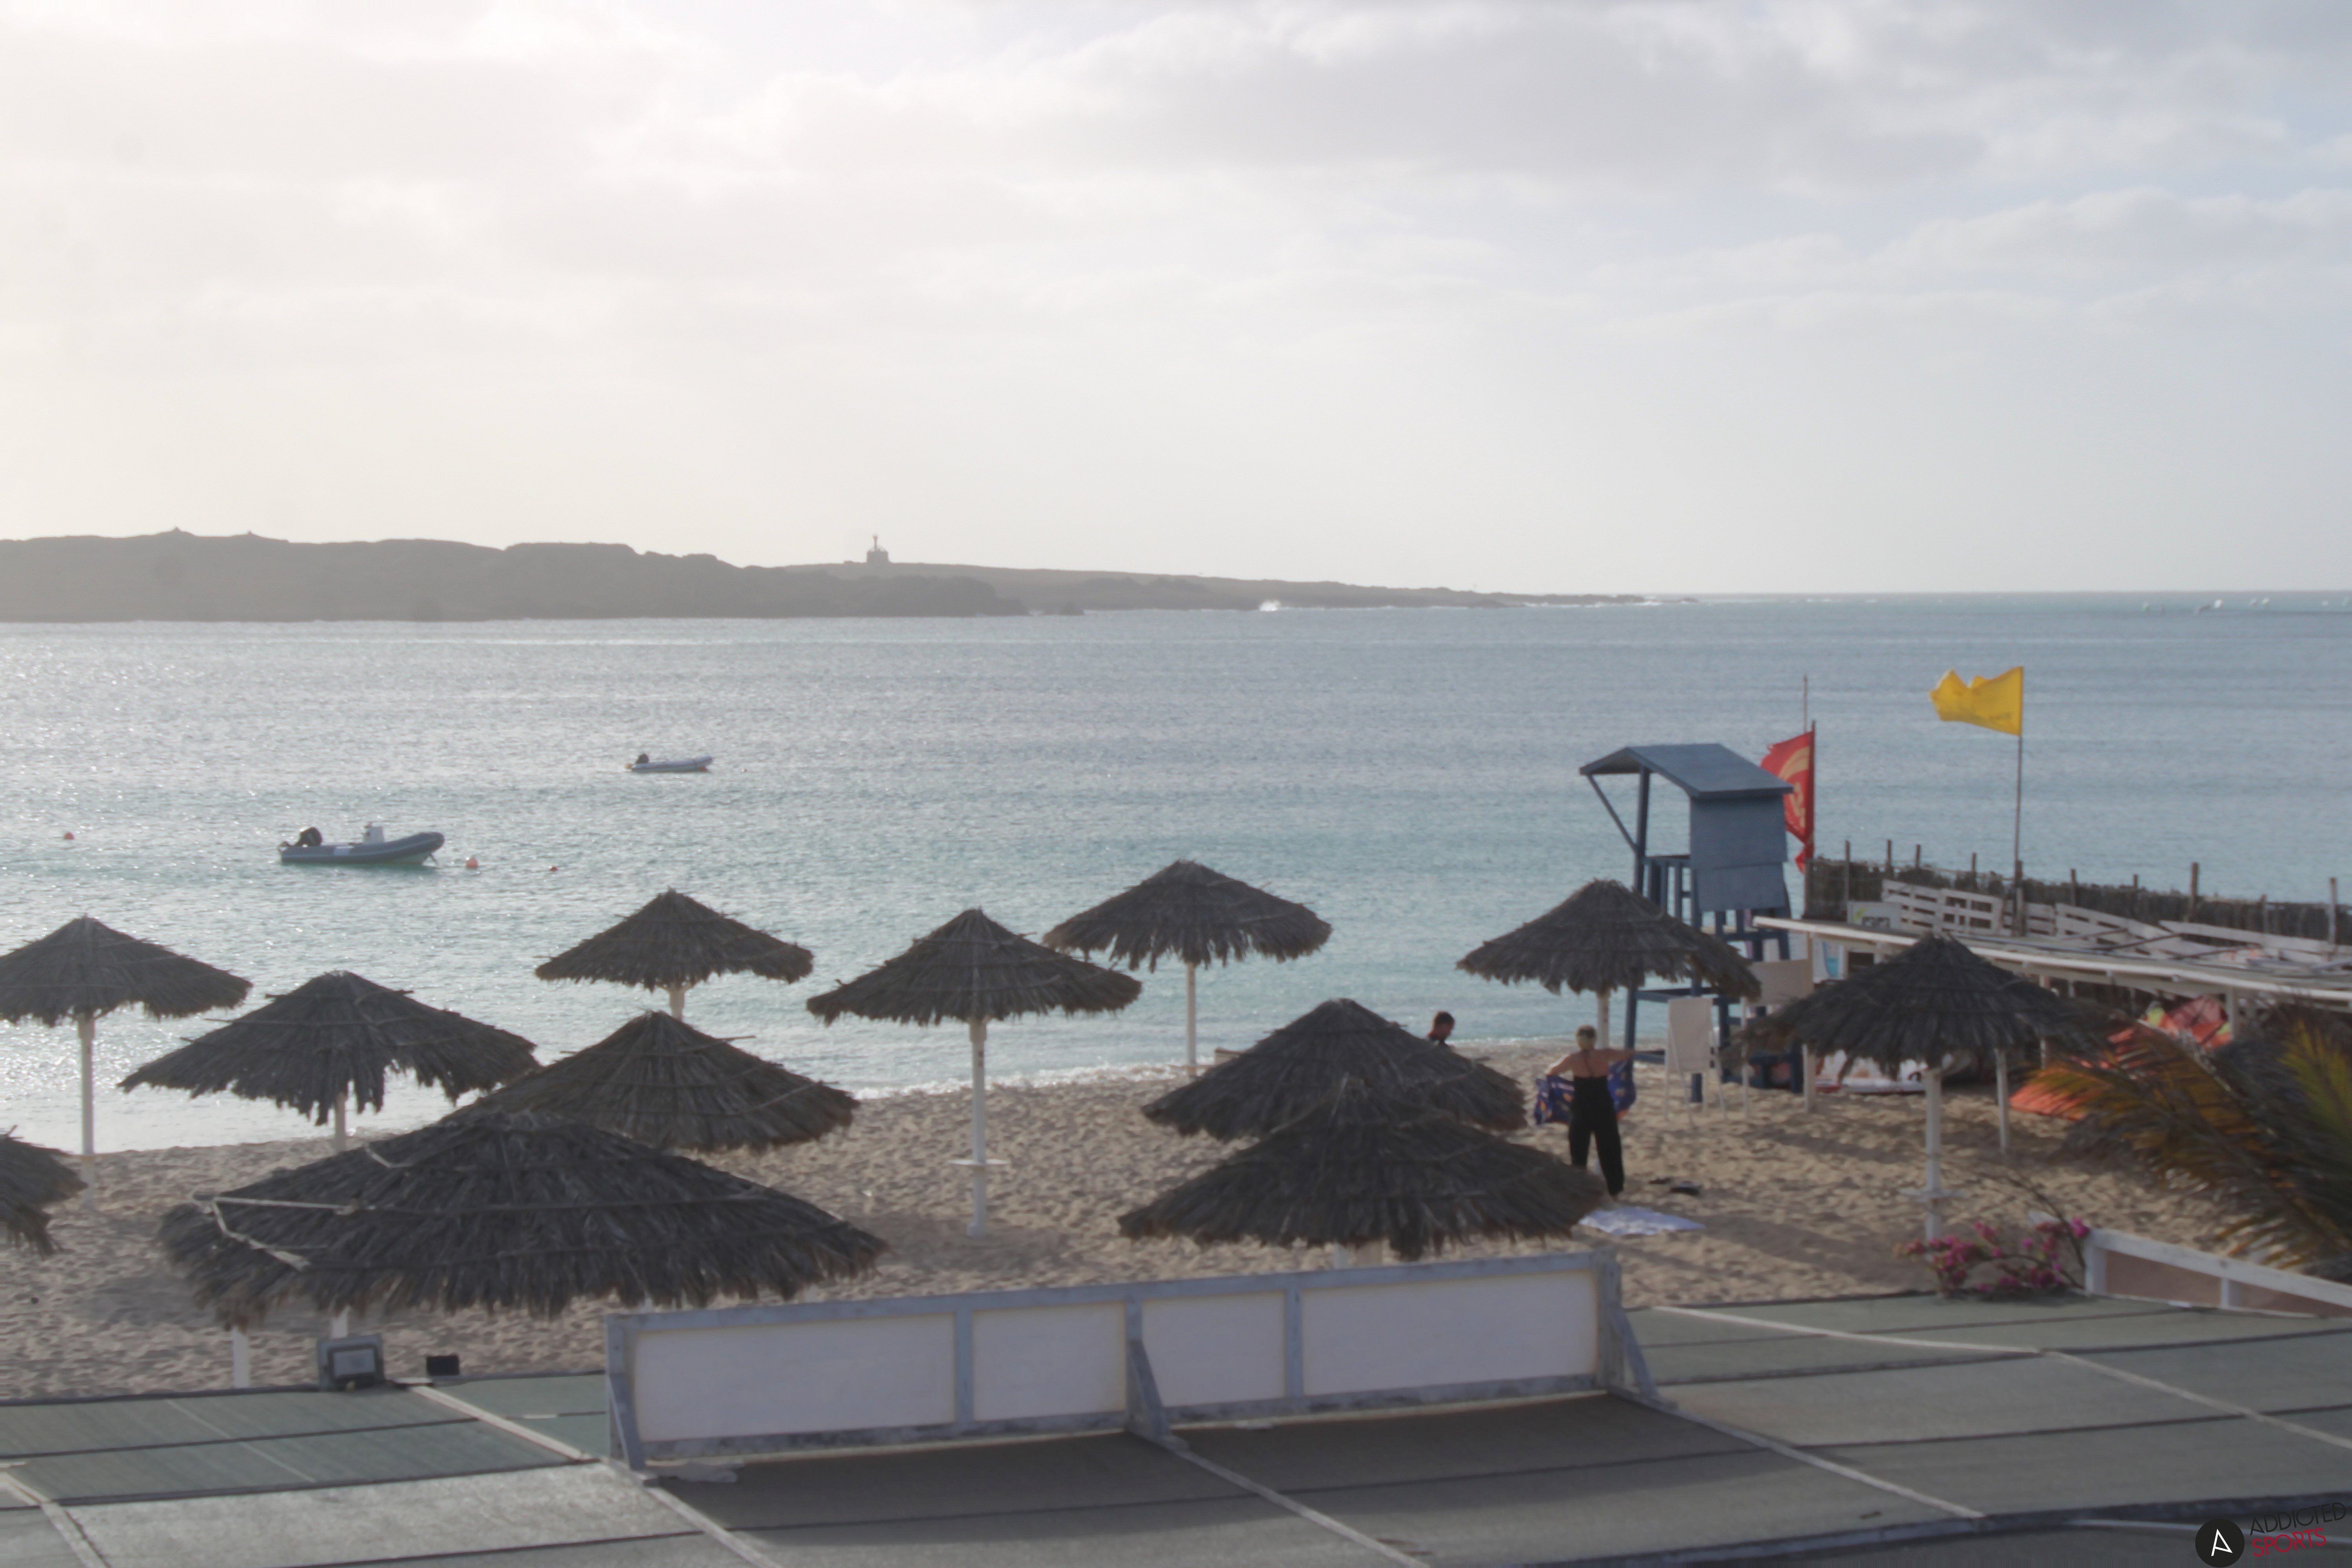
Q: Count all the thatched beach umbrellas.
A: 12